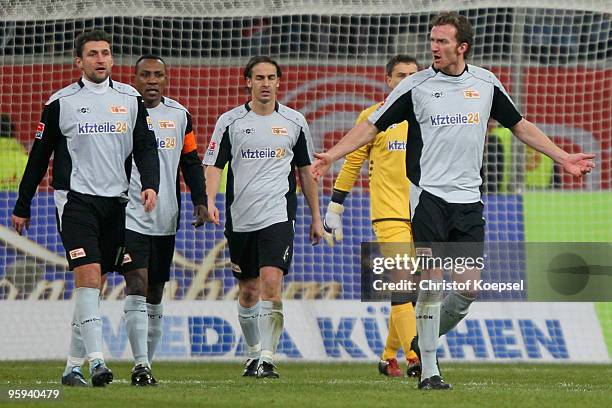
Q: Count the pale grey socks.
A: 8